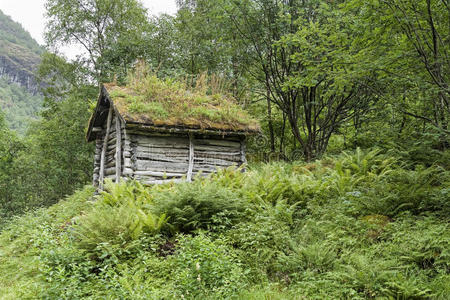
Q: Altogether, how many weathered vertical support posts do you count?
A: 3